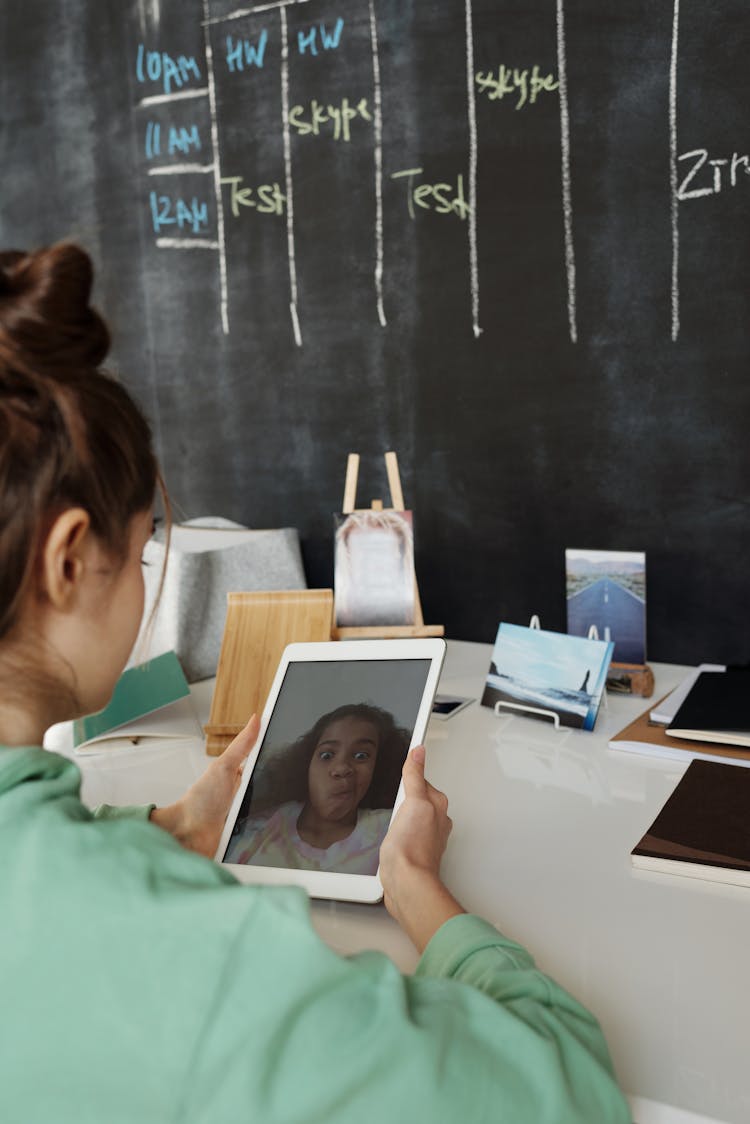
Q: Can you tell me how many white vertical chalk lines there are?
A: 6